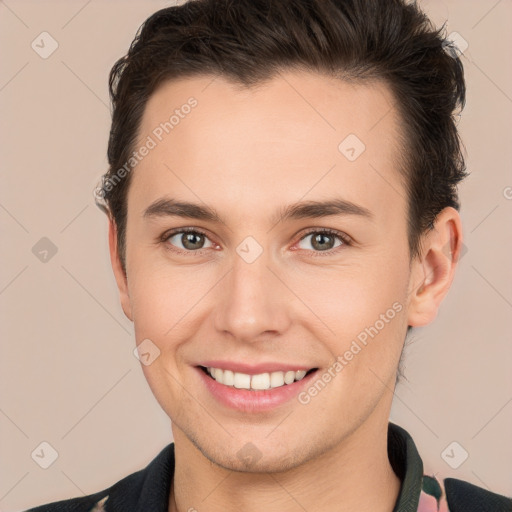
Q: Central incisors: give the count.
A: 2